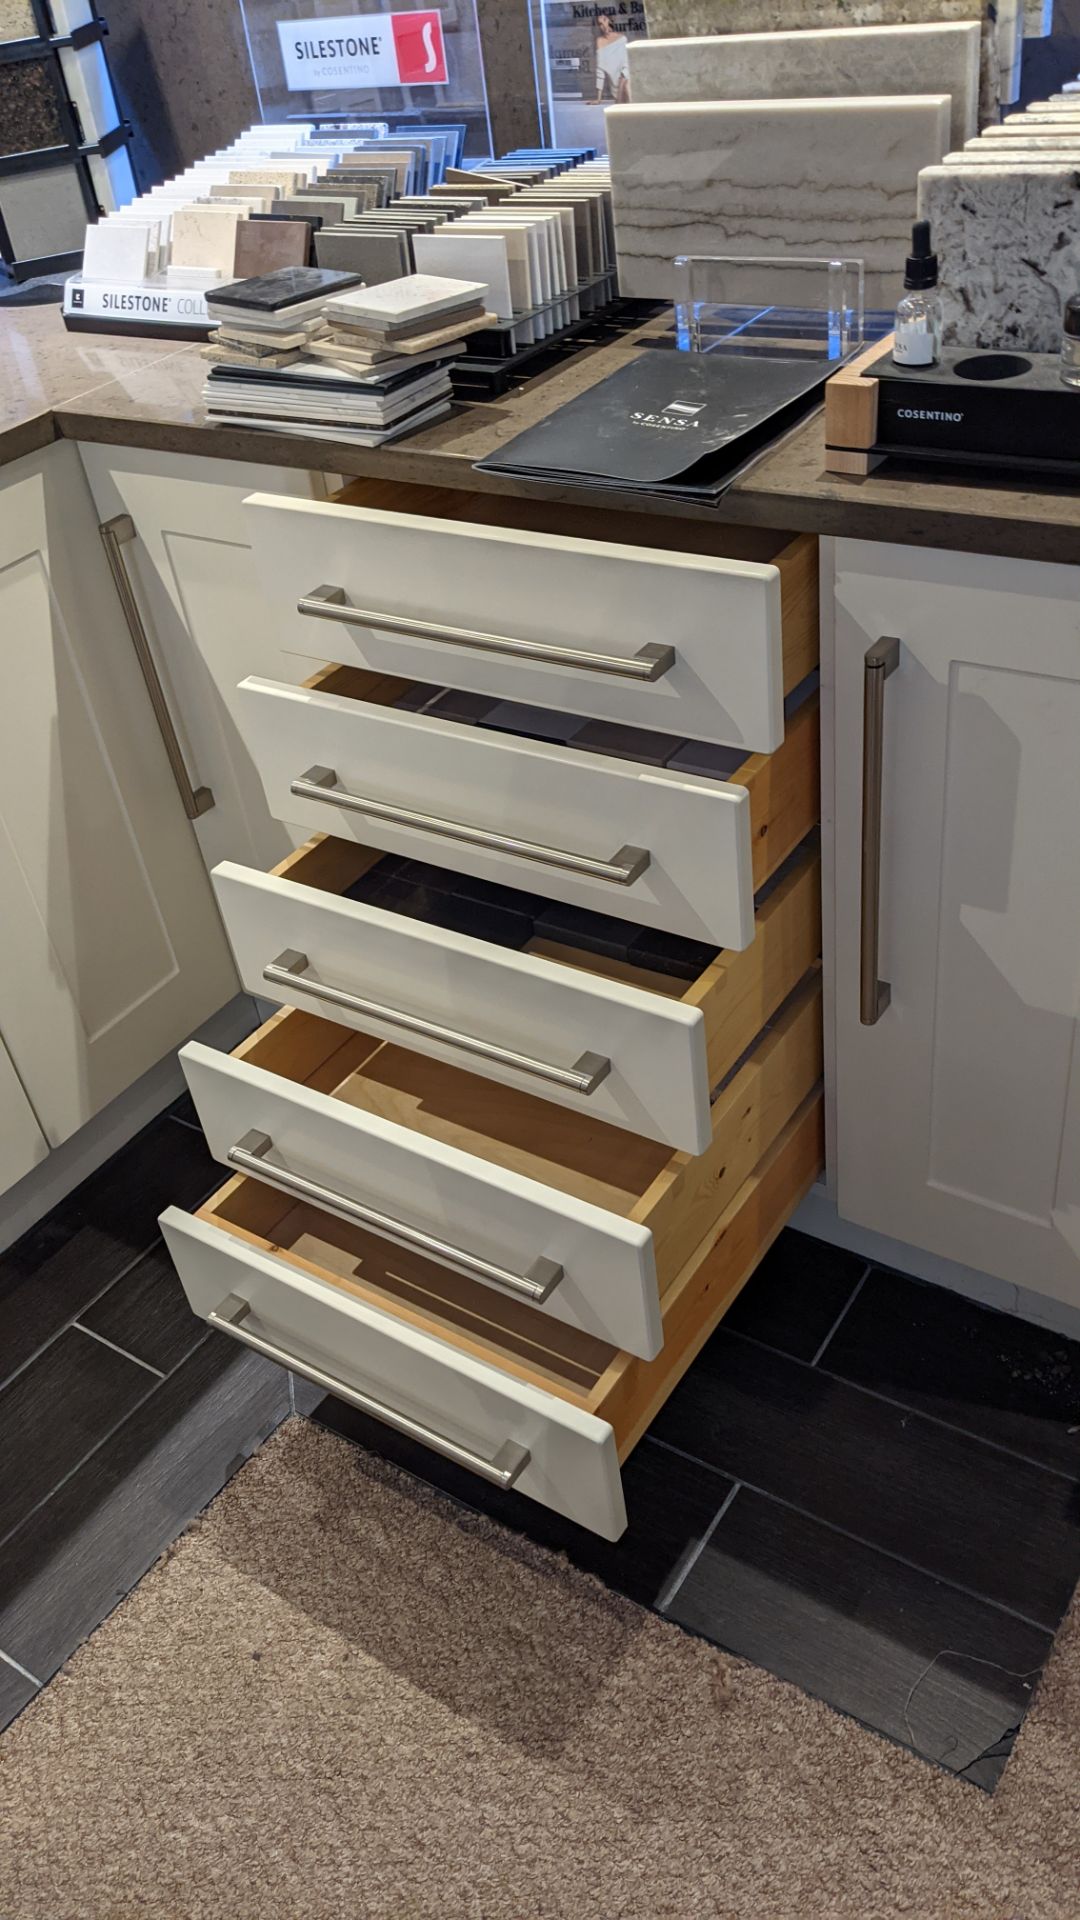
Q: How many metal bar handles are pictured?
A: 7